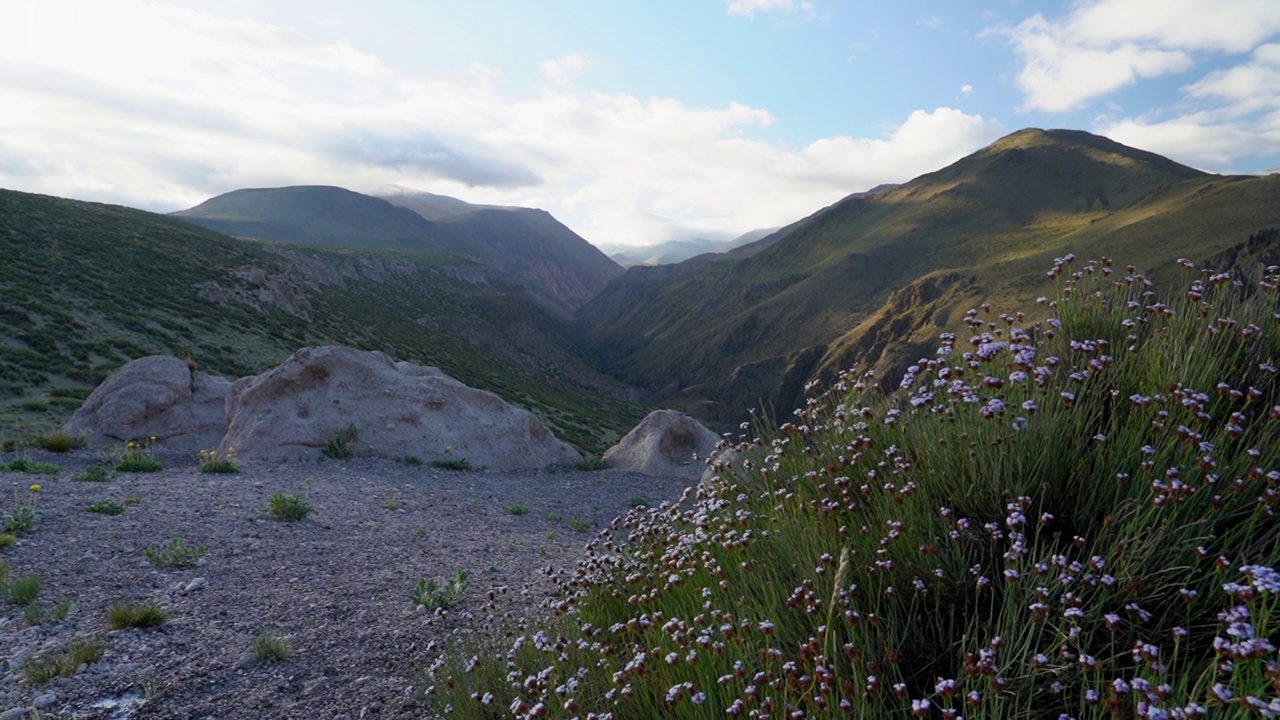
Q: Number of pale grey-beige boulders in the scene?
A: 3